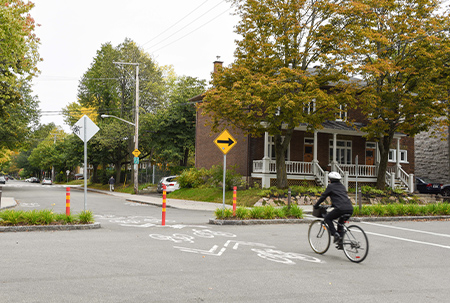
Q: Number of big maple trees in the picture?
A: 2